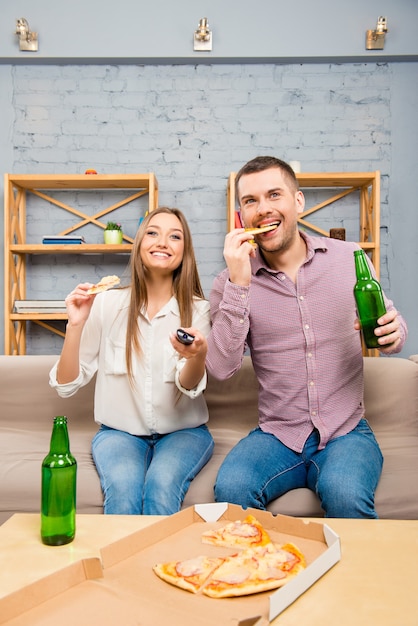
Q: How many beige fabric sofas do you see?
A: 1